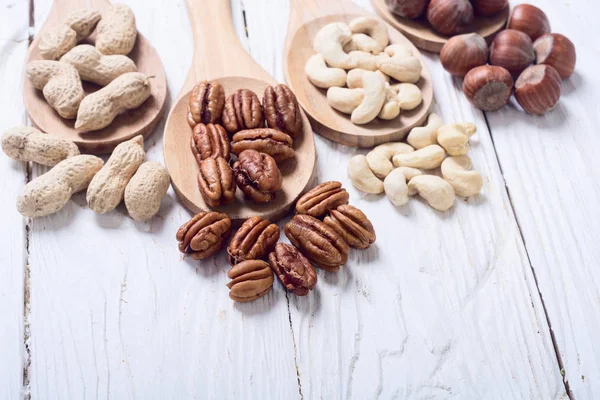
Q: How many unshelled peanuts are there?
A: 9